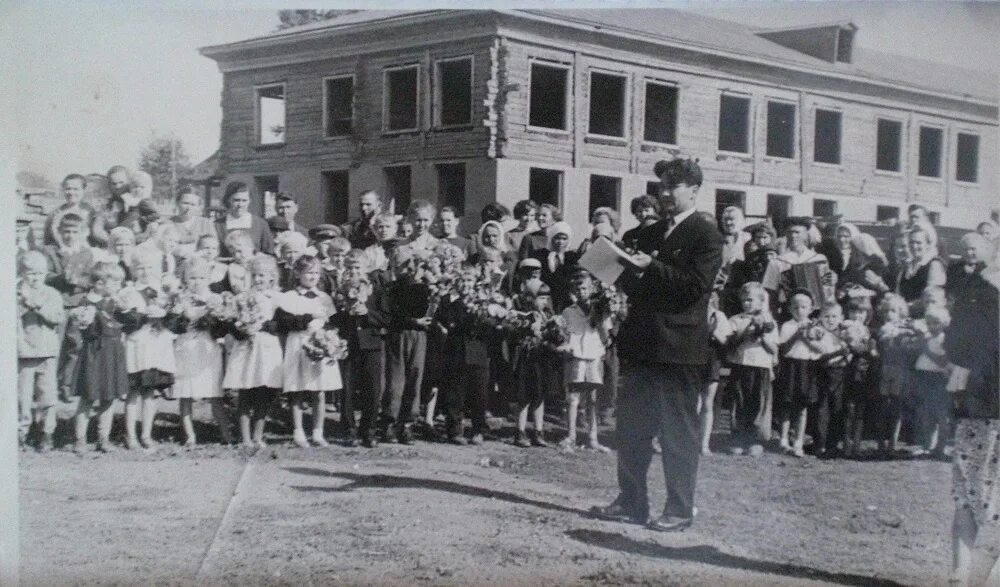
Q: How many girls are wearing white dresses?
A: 4